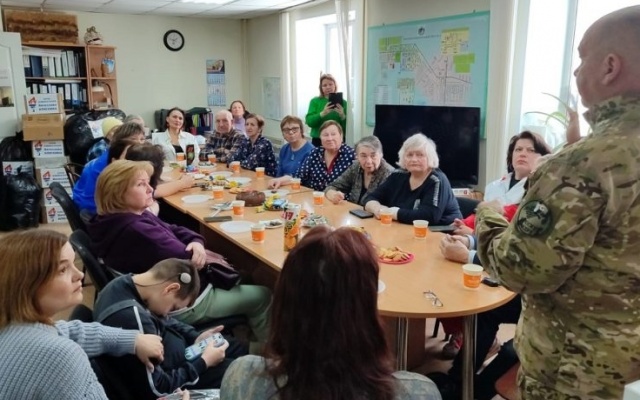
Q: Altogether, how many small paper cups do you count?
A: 12